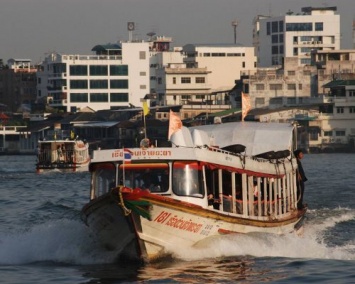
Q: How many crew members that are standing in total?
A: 1